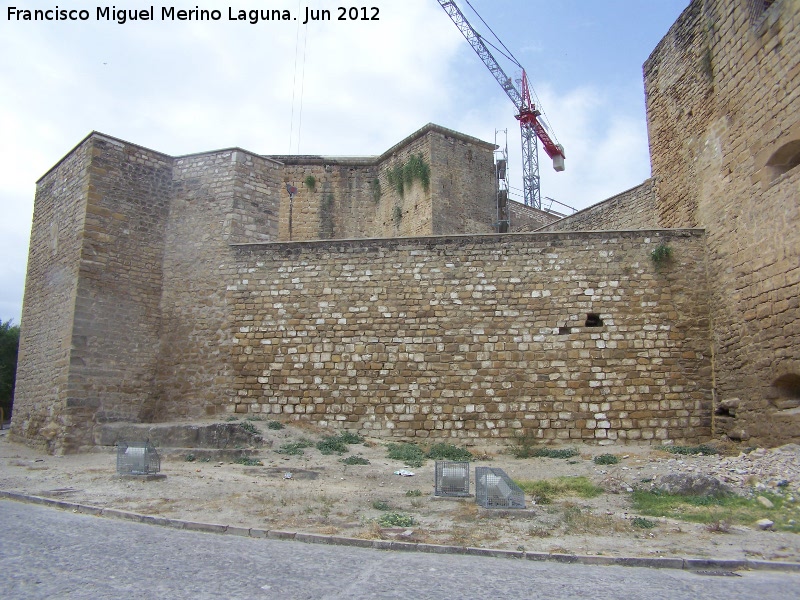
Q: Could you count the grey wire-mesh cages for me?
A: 3